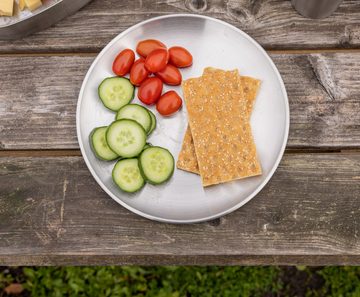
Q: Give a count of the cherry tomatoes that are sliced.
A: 0